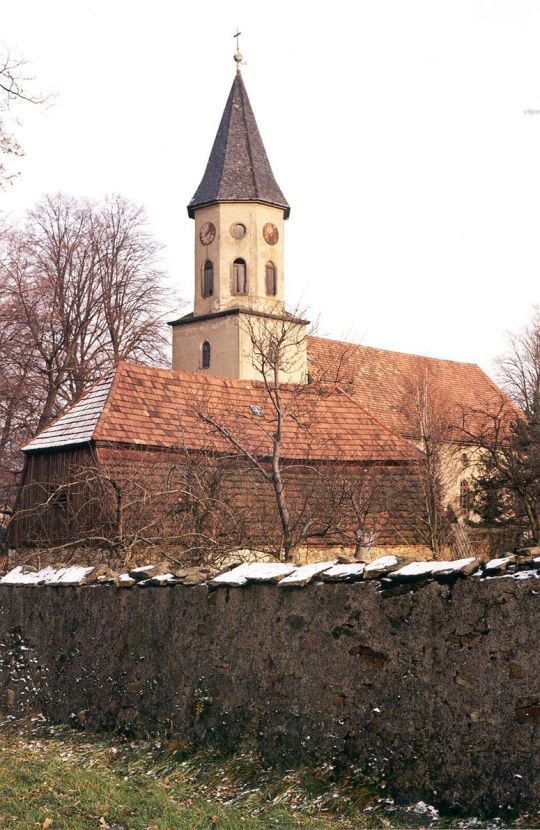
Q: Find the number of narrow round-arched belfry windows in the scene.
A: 3